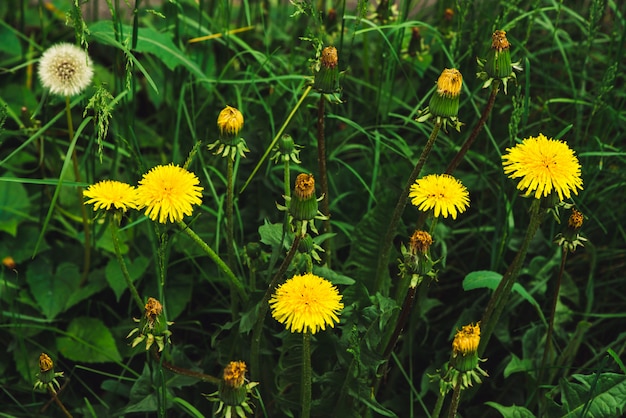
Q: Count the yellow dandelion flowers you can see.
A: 5